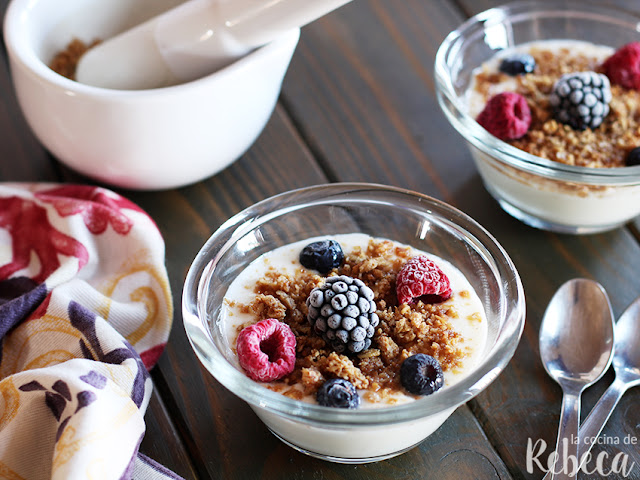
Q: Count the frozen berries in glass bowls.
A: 11